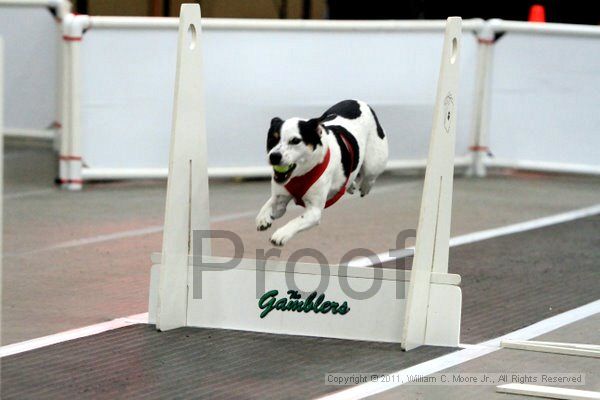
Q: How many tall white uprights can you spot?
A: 2